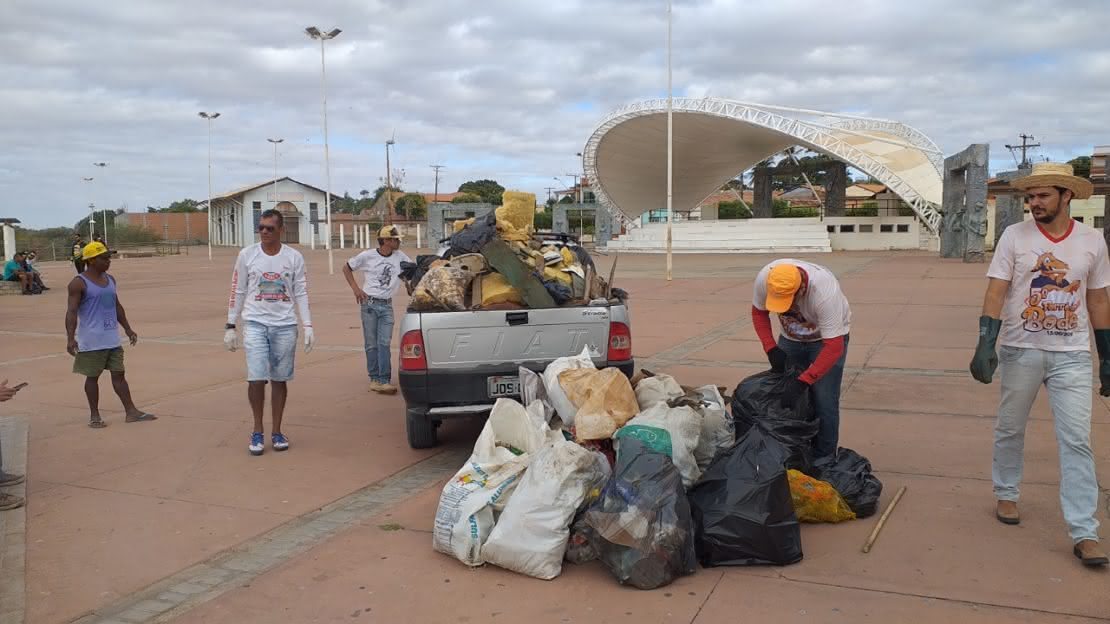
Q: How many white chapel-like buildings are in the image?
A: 1